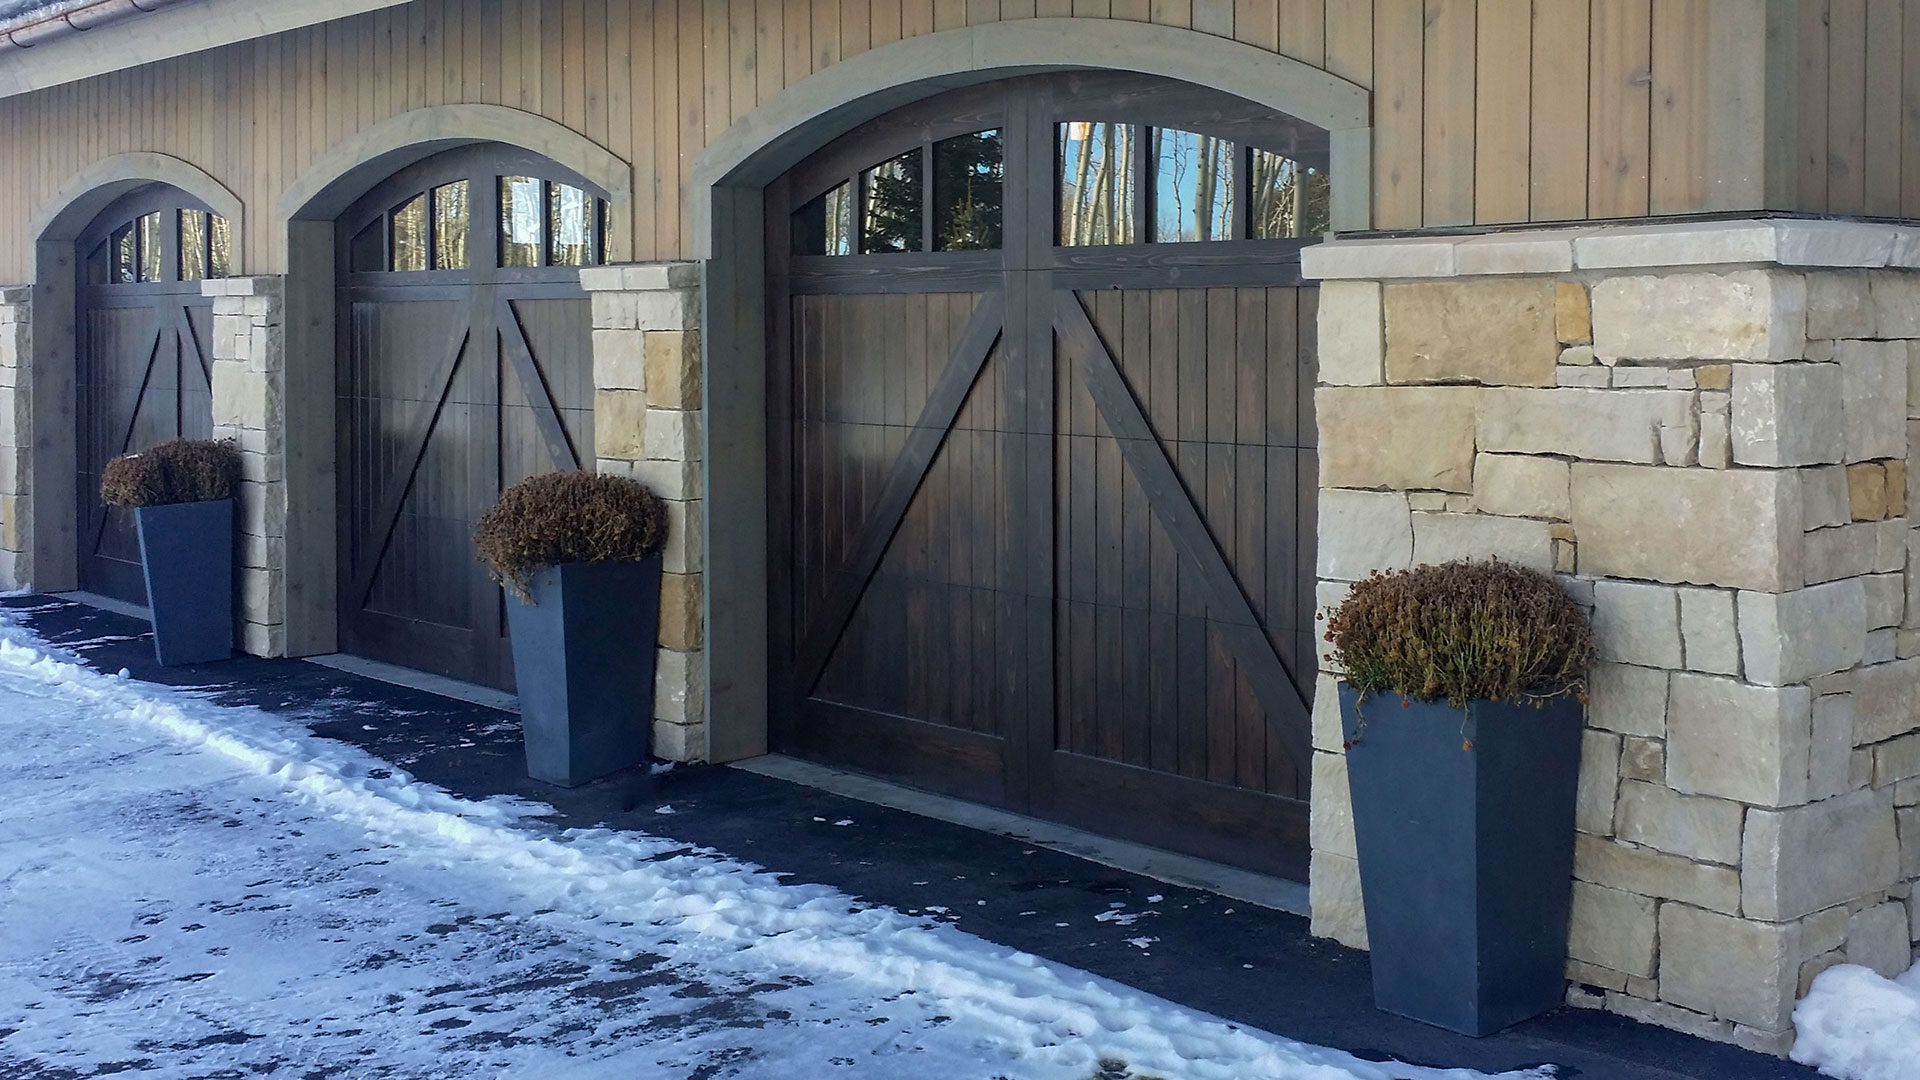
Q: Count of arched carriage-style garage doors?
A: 3